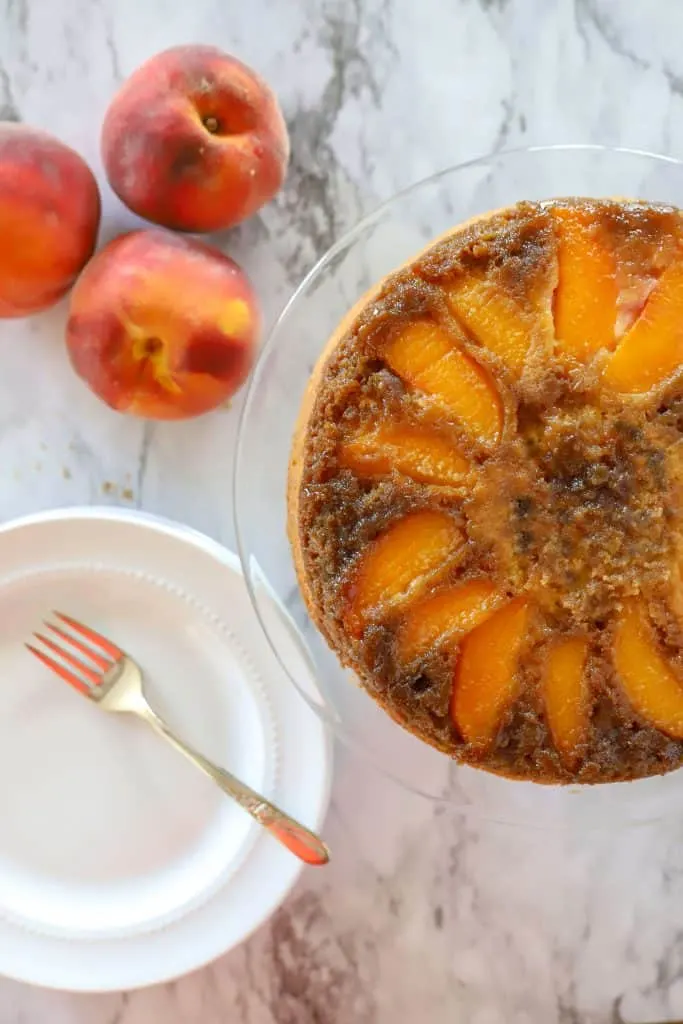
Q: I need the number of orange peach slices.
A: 10